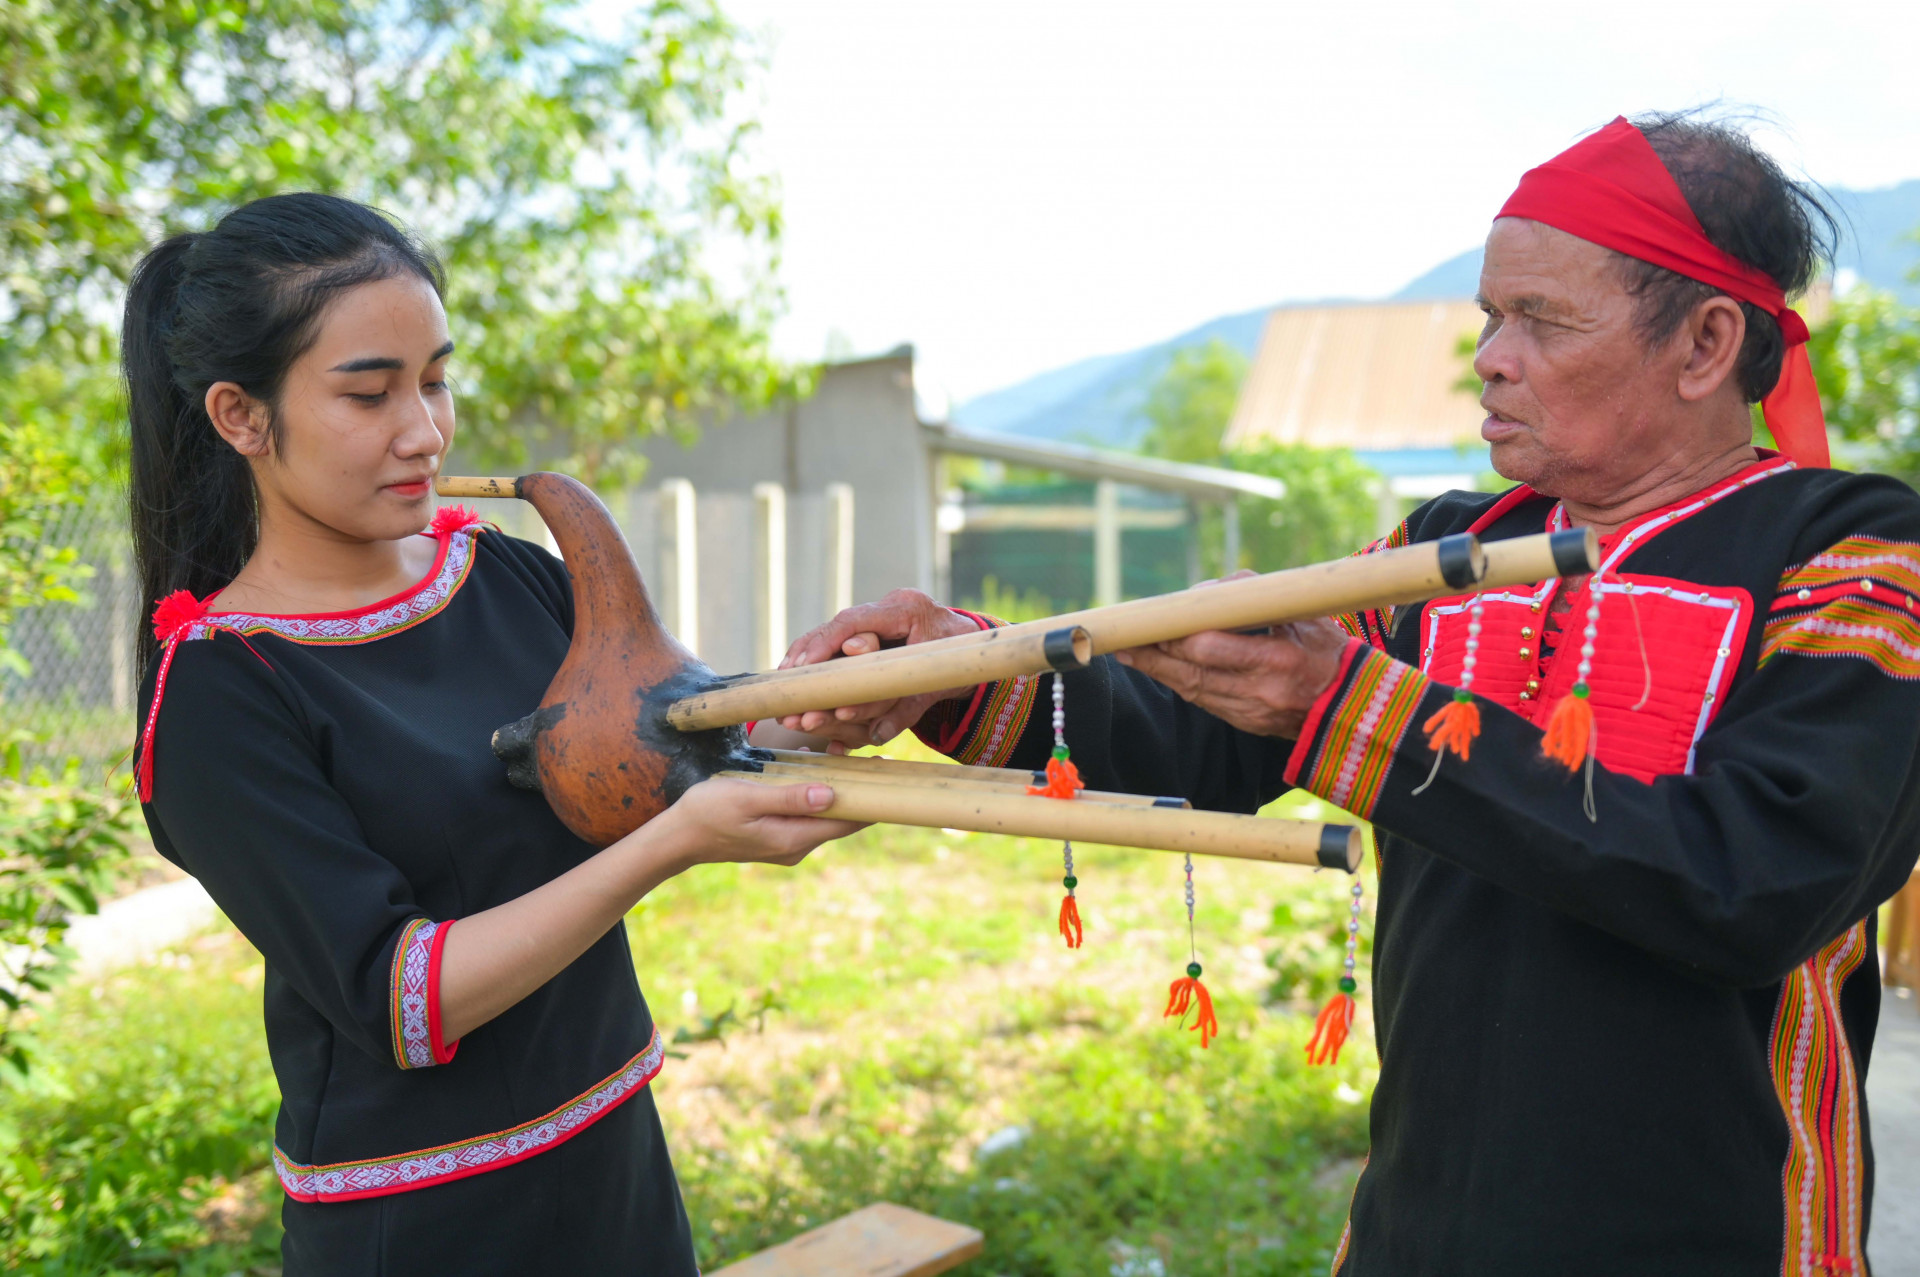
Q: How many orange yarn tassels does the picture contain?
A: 6